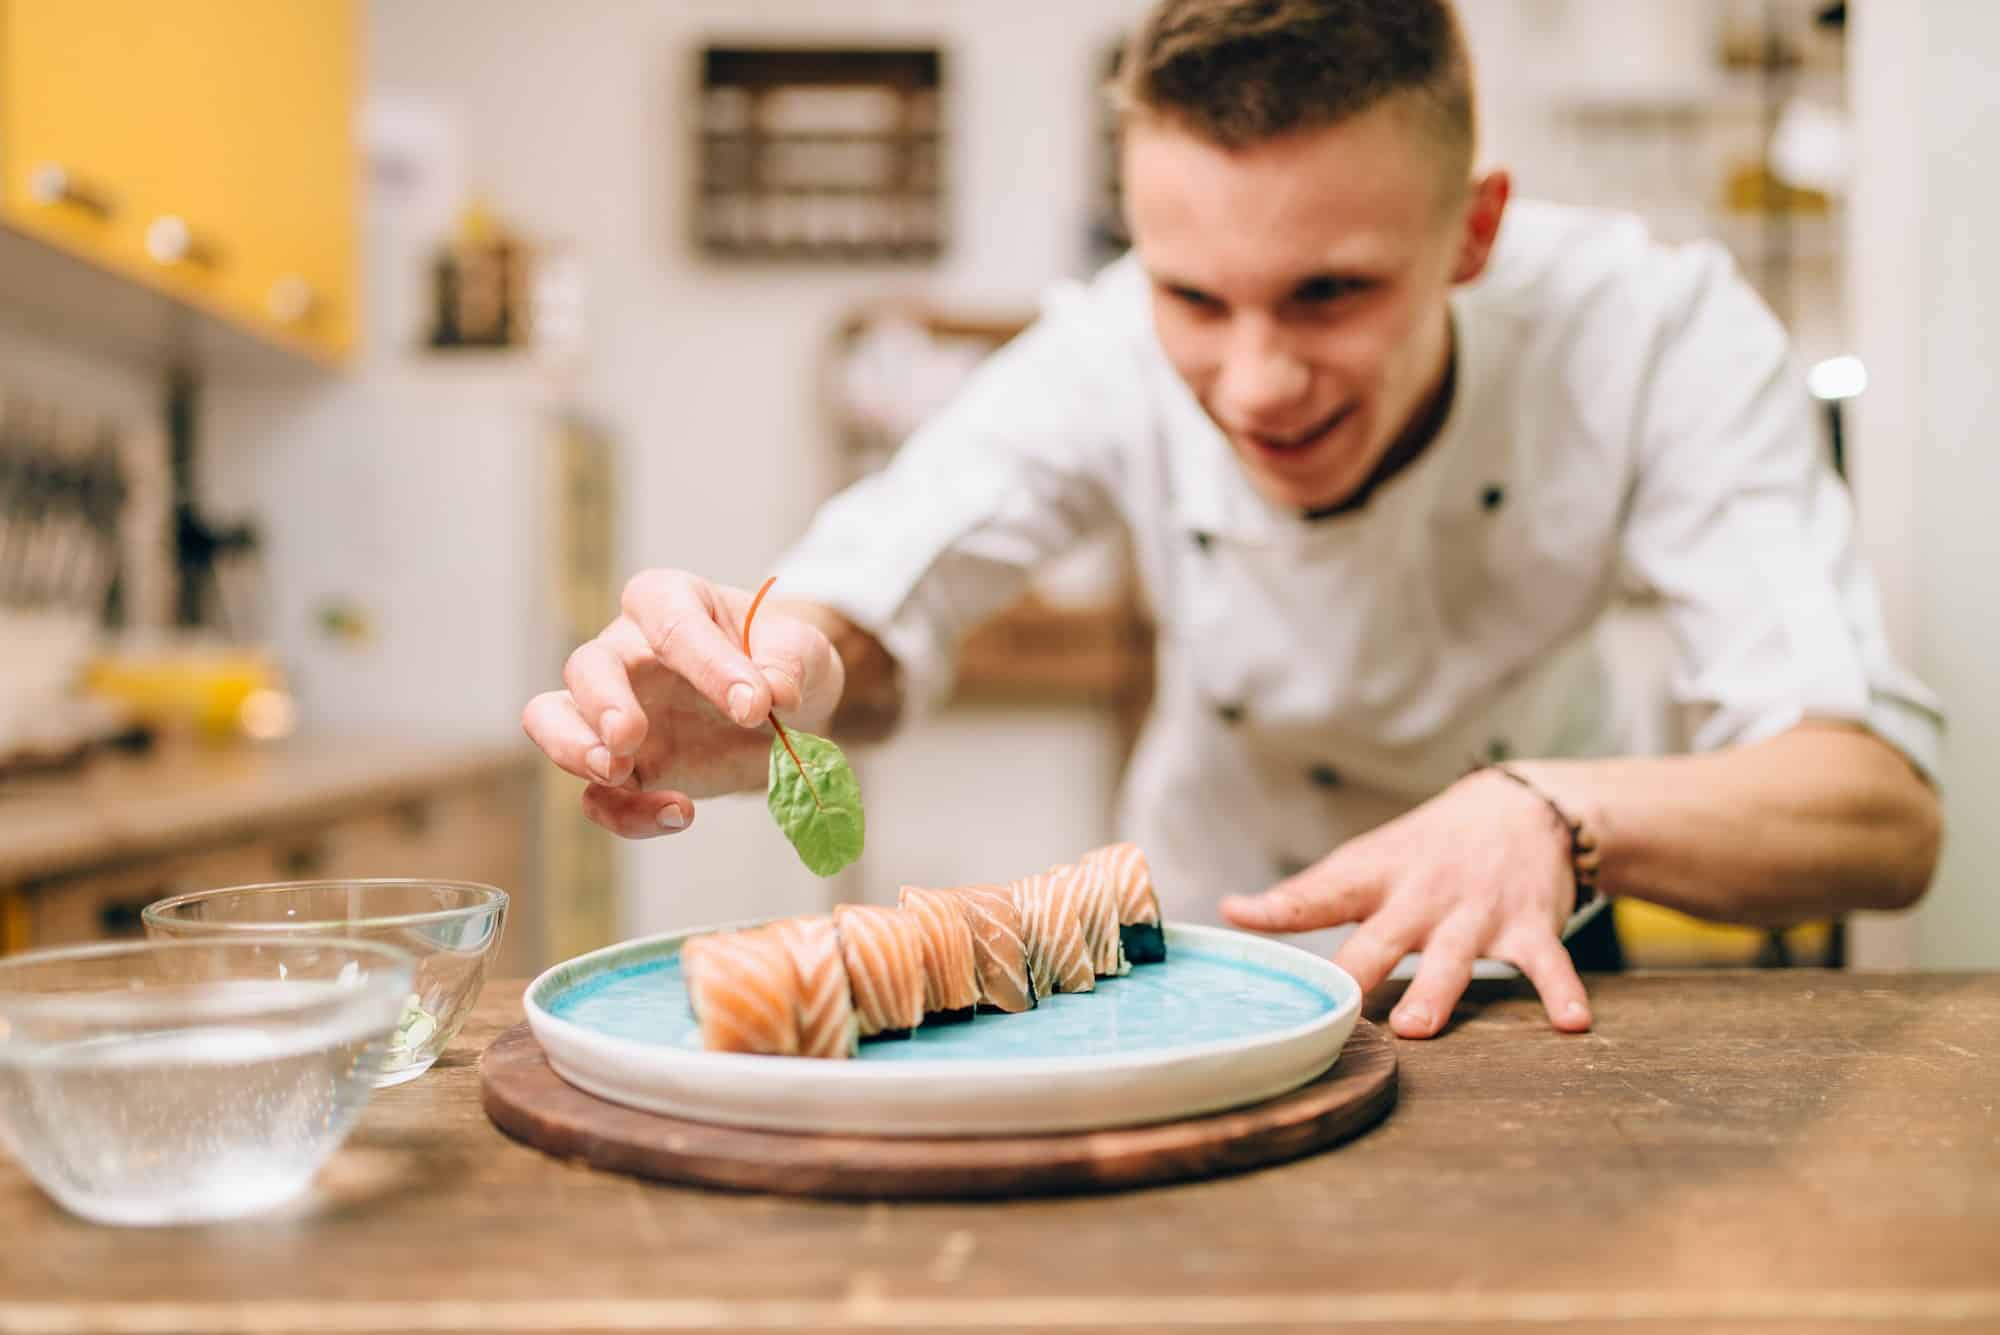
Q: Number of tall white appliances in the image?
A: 1